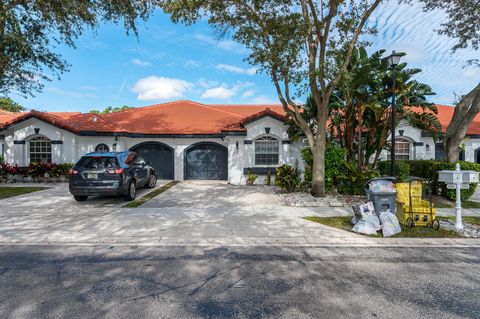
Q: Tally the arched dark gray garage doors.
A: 2